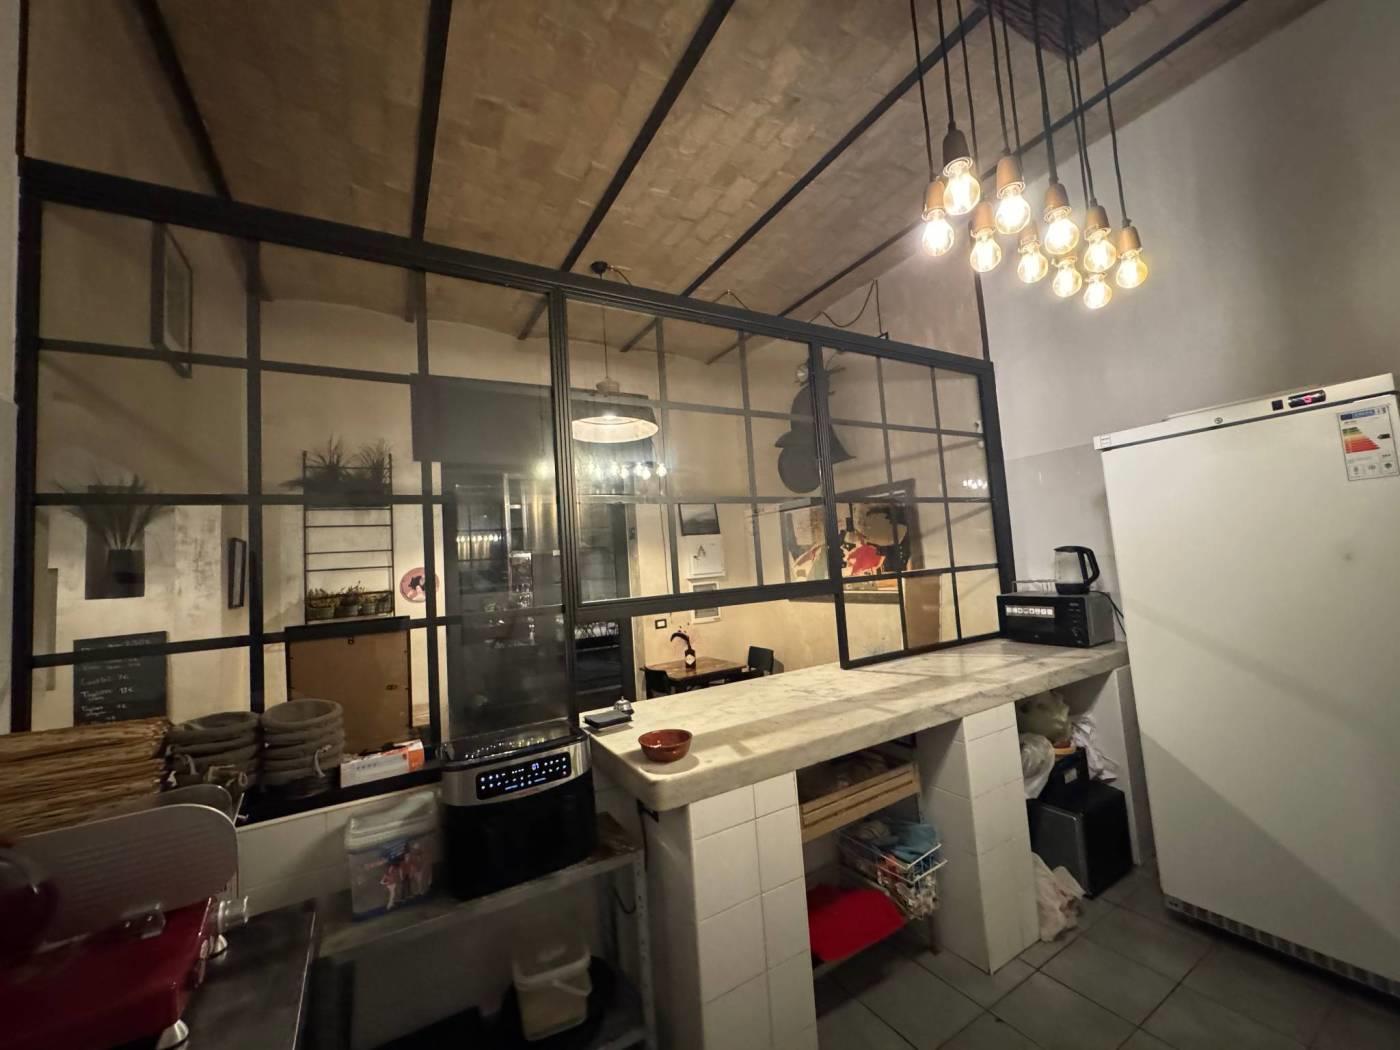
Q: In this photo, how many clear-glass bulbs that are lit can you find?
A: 10